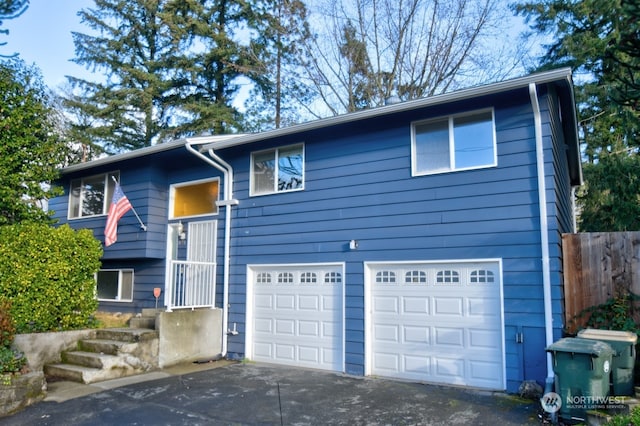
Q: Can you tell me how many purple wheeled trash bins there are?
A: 0